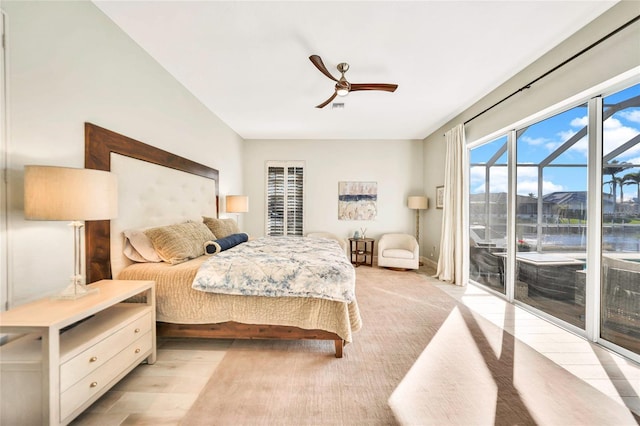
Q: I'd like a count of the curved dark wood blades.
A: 3